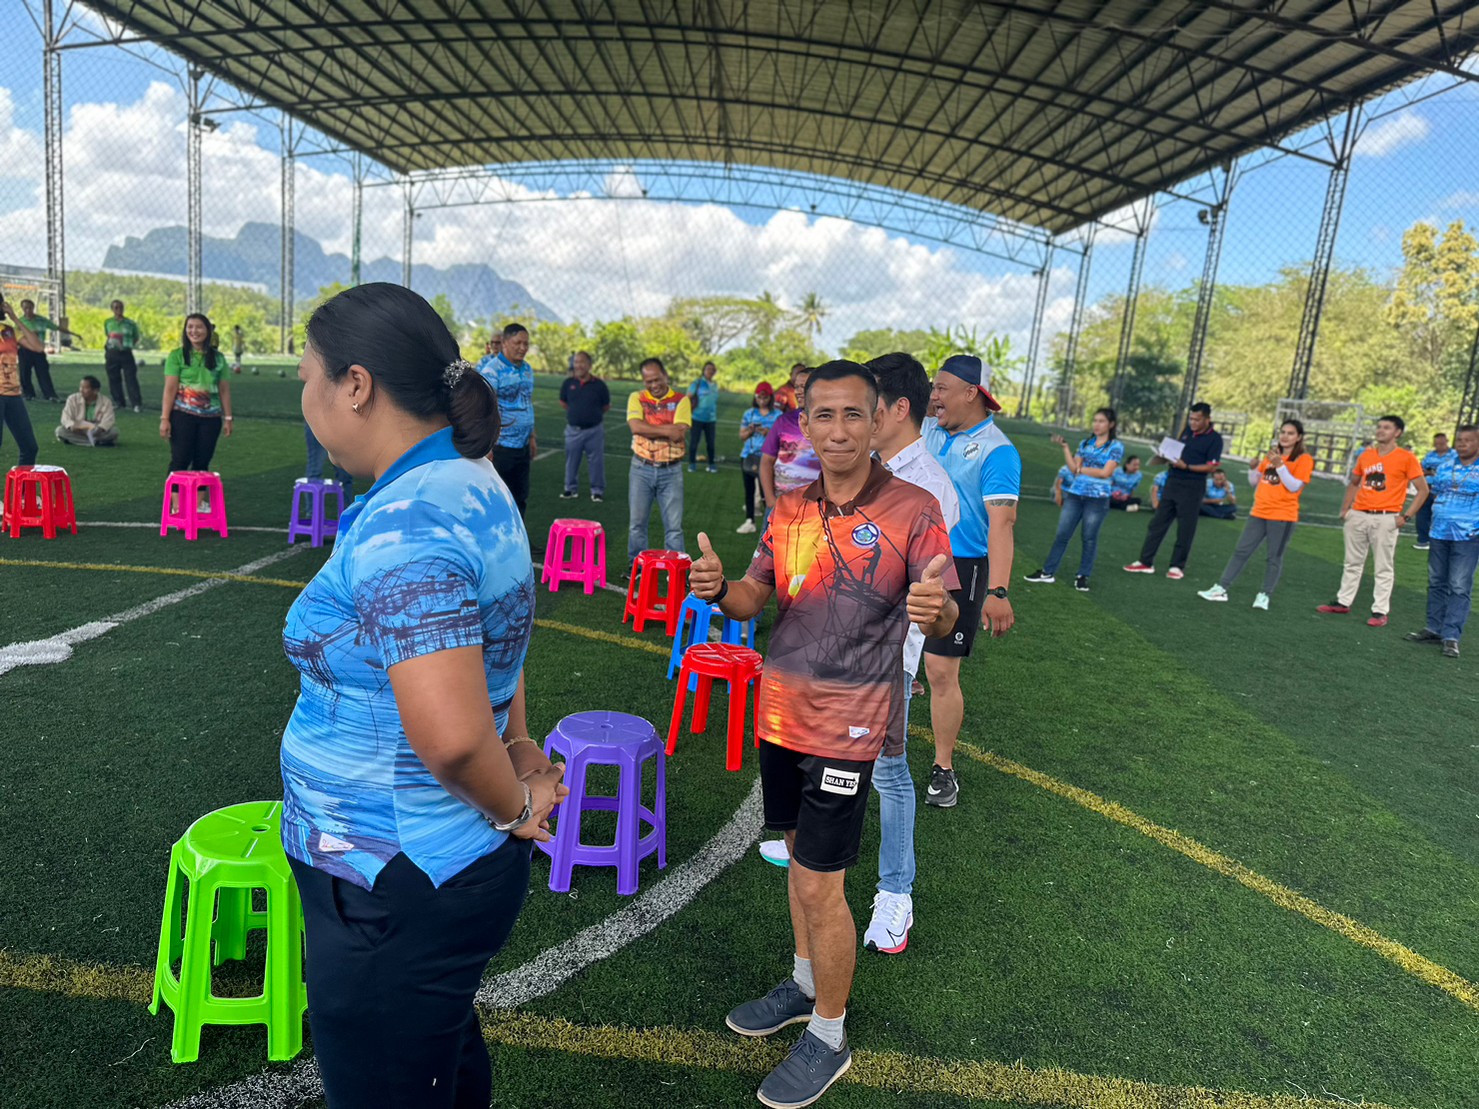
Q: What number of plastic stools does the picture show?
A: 9